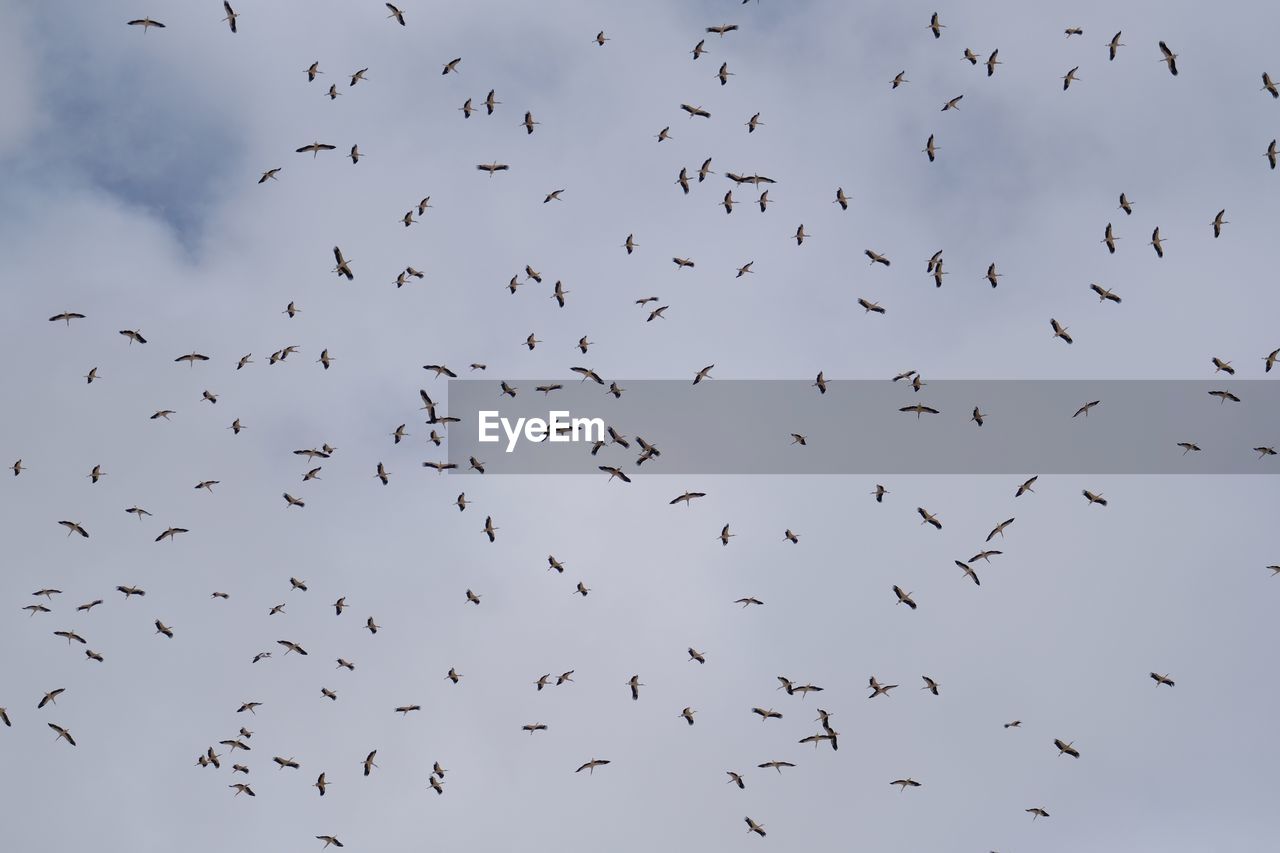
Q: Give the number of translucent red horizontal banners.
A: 0